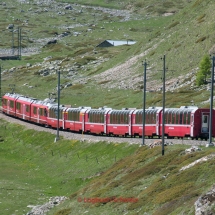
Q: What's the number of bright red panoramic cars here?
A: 6